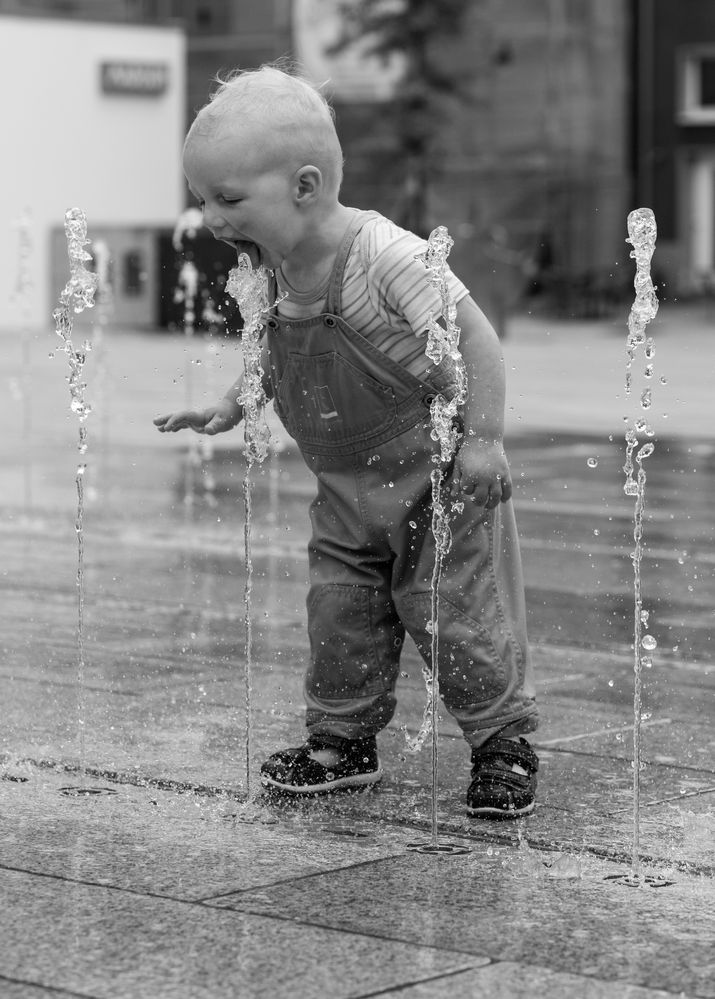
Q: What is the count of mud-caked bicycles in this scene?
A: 0